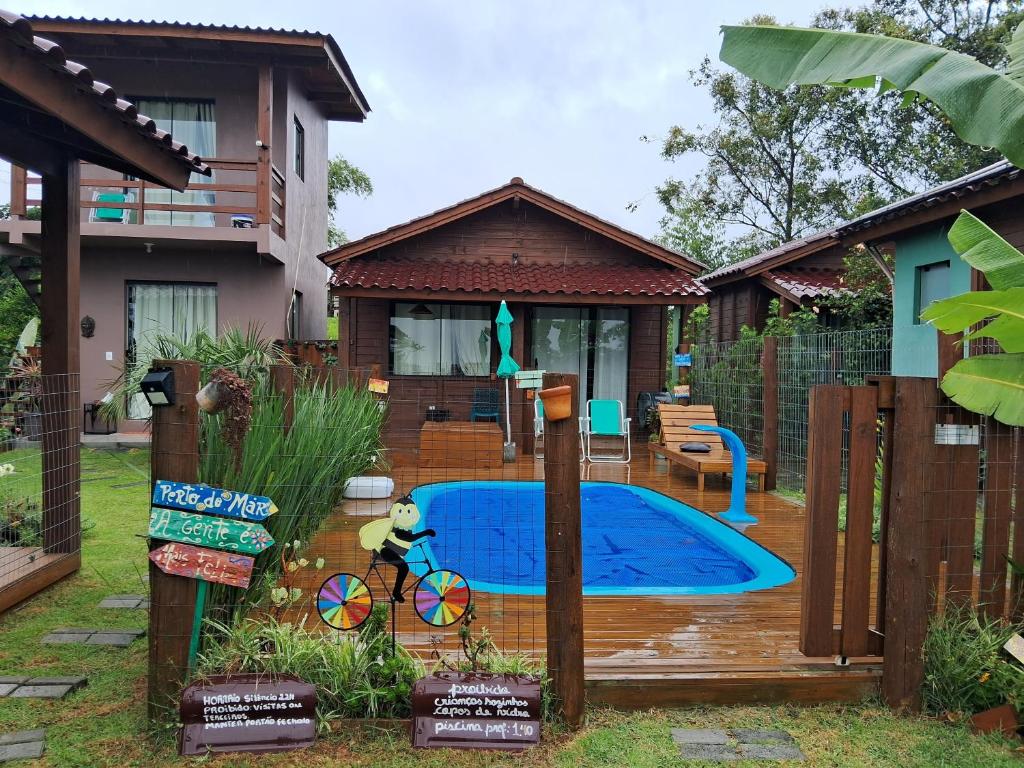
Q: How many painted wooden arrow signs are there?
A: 3